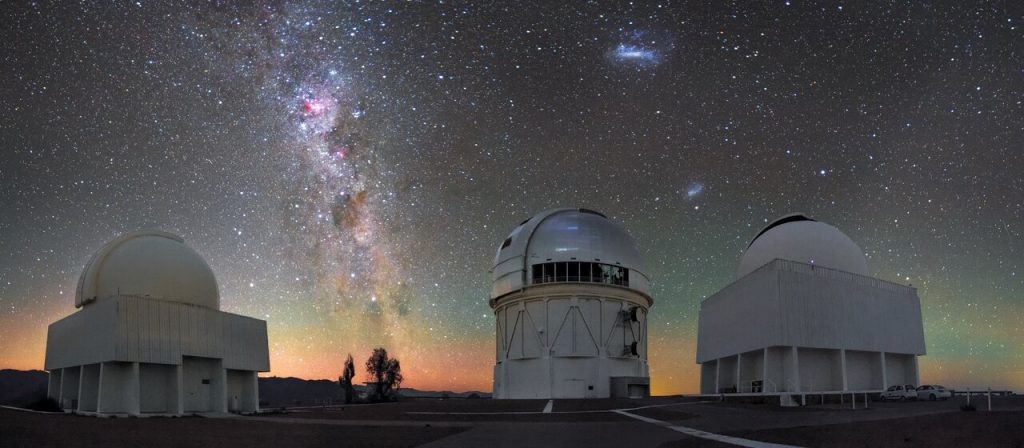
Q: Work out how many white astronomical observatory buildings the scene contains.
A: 3